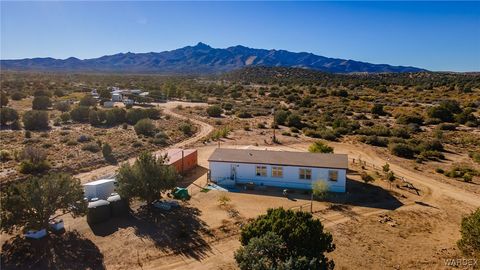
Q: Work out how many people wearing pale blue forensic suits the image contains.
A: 0